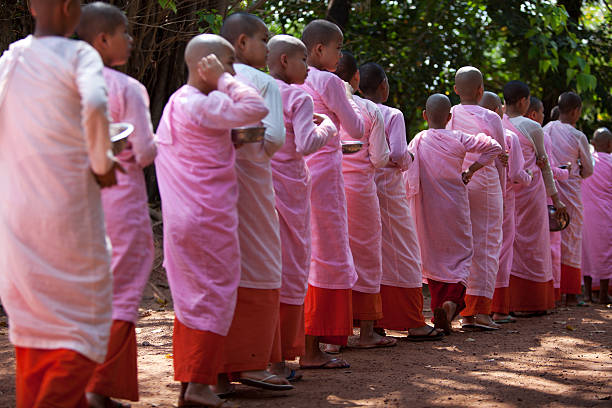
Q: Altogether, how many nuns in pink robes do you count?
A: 15